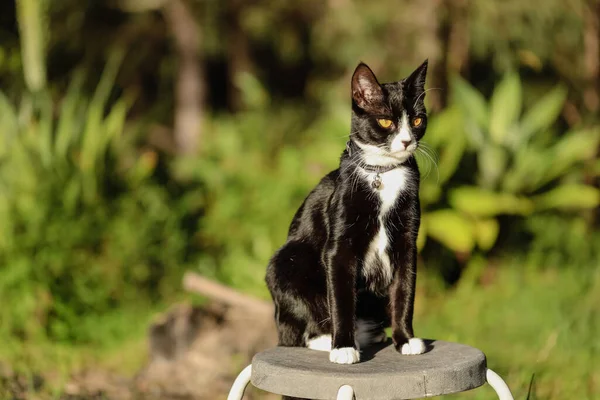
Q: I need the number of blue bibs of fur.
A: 0